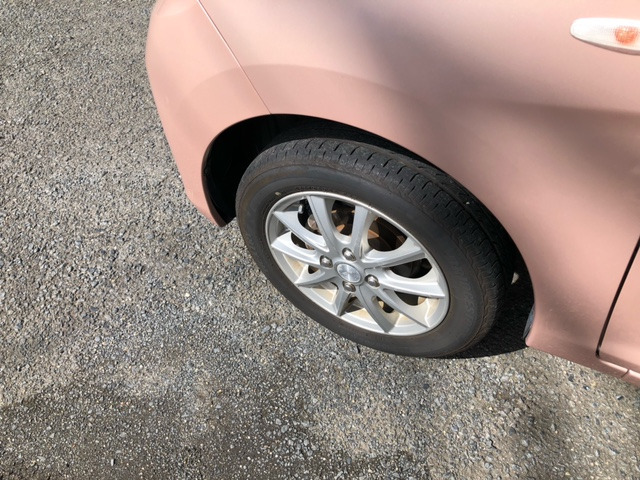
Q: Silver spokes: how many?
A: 10